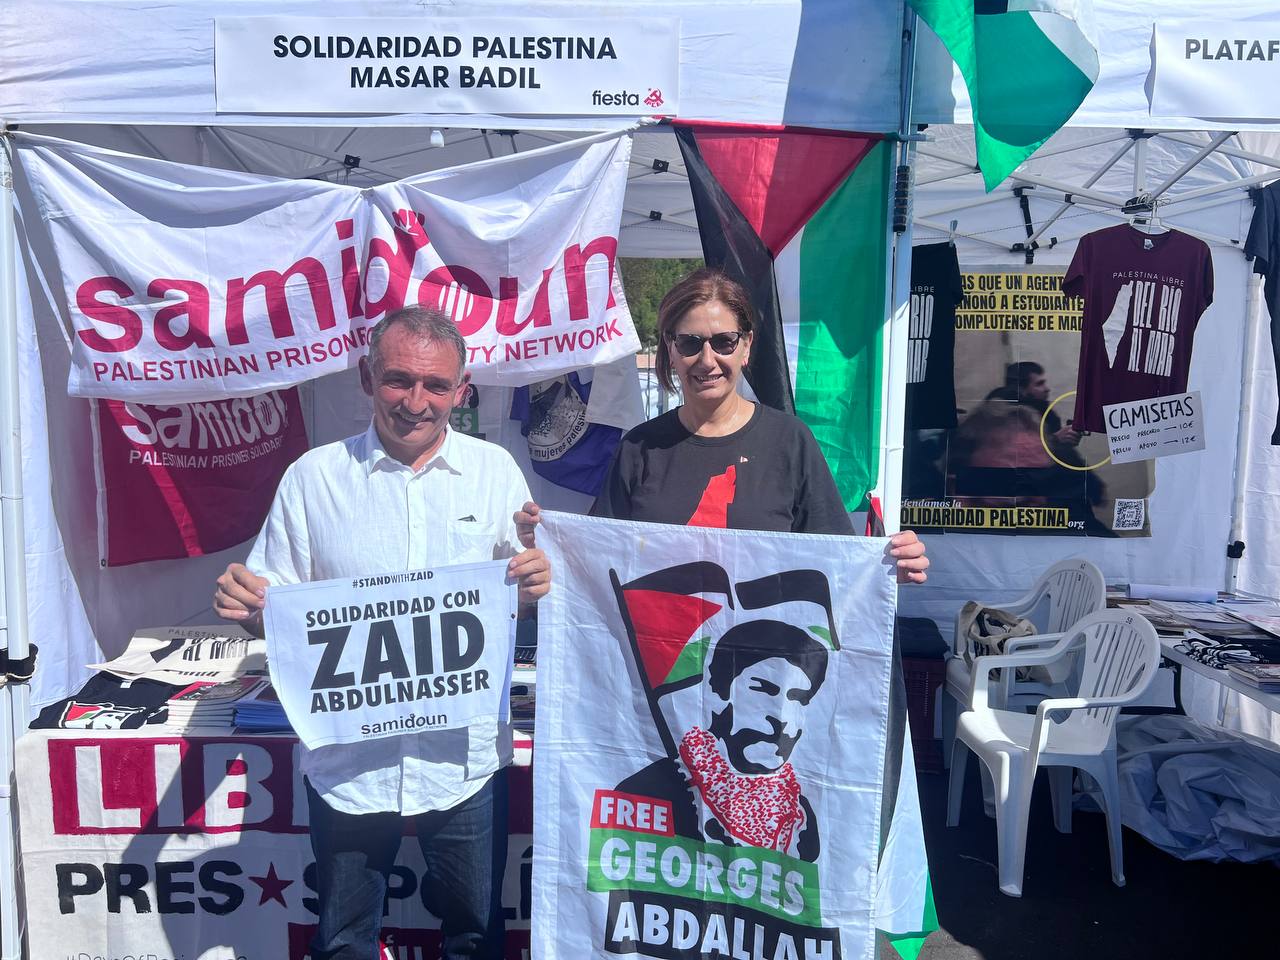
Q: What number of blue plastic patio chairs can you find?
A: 0